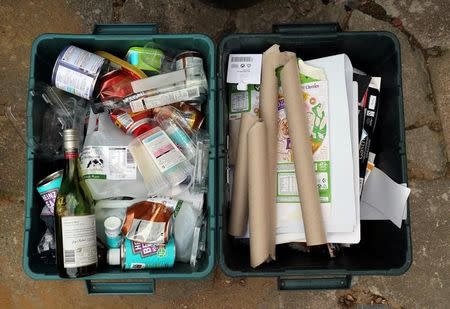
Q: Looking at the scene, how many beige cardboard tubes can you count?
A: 4